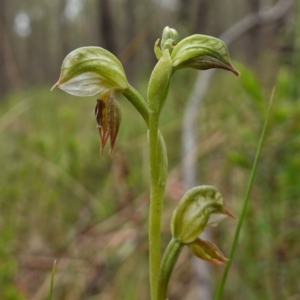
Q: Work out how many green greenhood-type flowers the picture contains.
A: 3